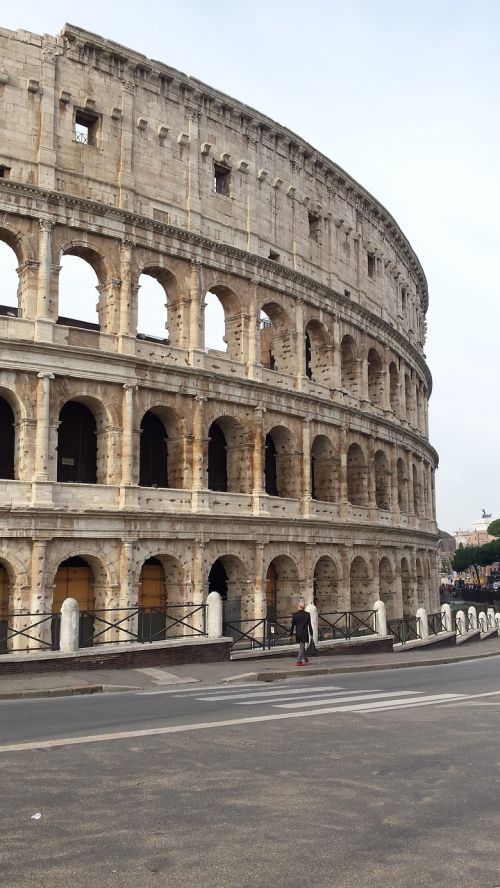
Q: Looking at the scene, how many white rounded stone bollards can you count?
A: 11